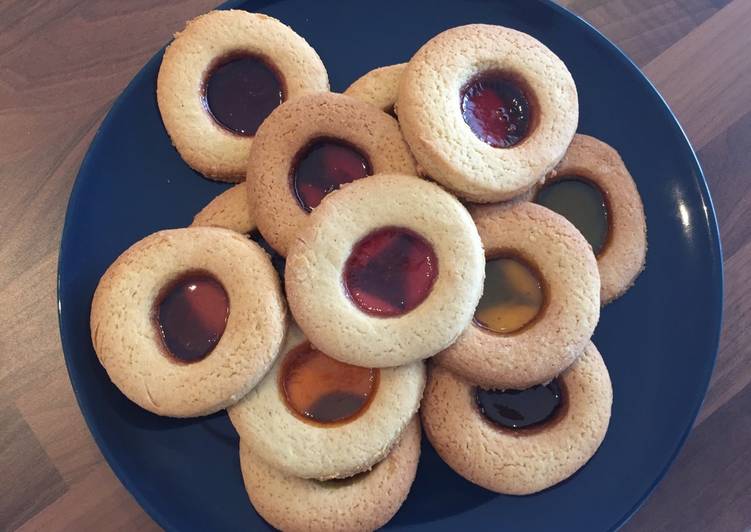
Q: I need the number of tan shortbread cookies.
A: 12